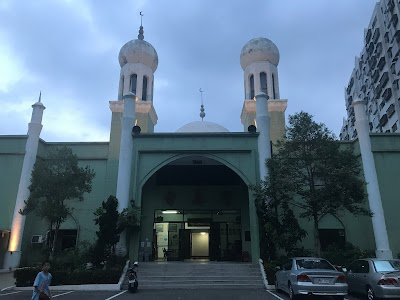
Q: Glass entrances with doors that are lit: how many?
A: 1